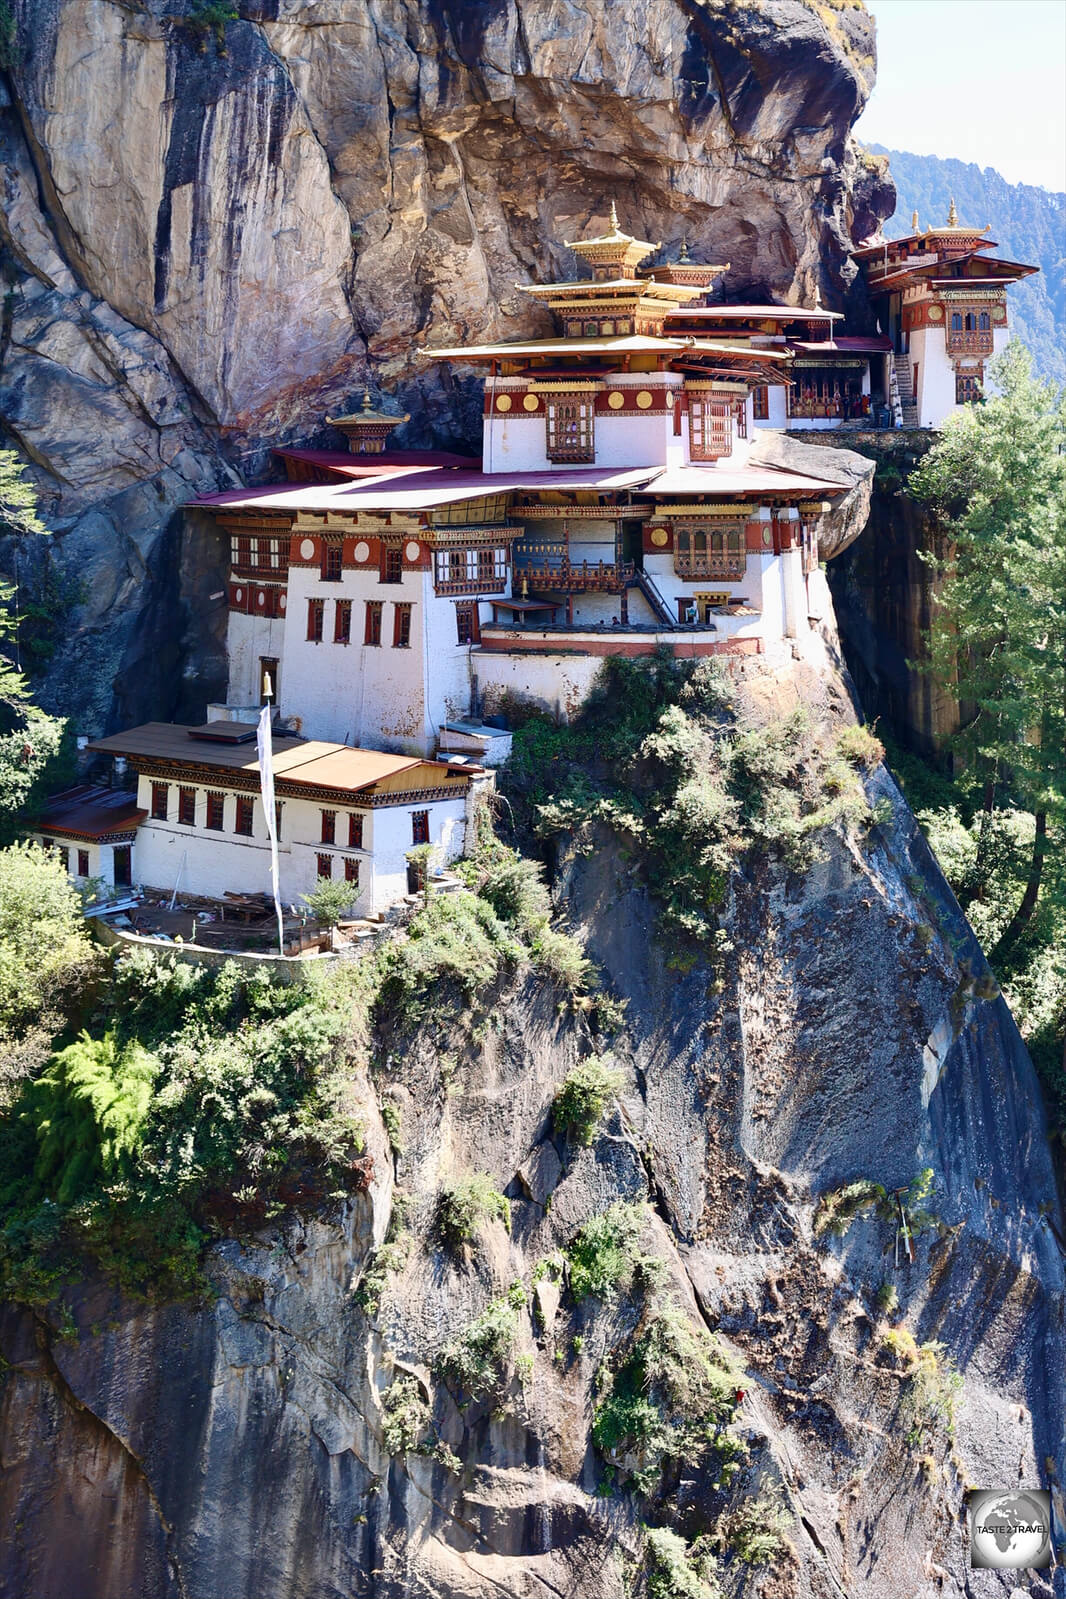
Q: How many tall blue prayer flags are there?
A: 0